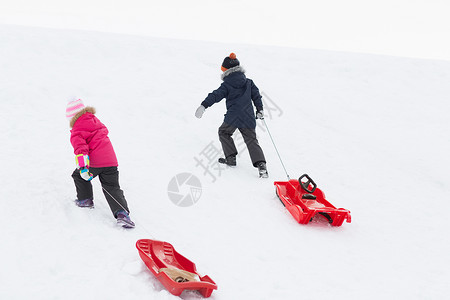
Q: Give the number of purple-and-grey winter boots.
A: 2